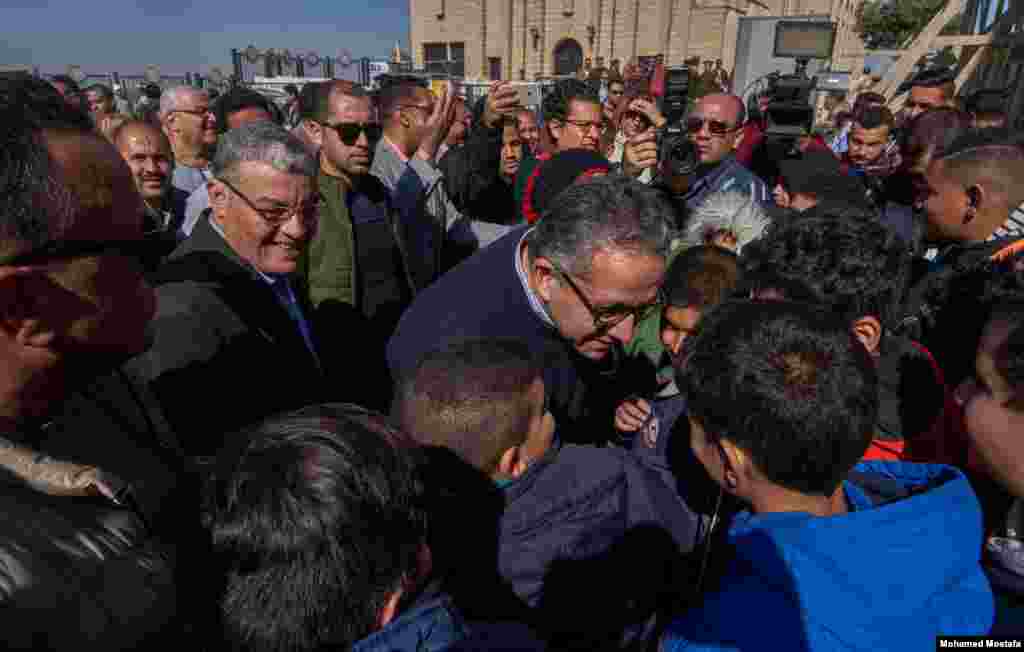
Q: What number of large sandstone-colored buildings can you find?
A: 1